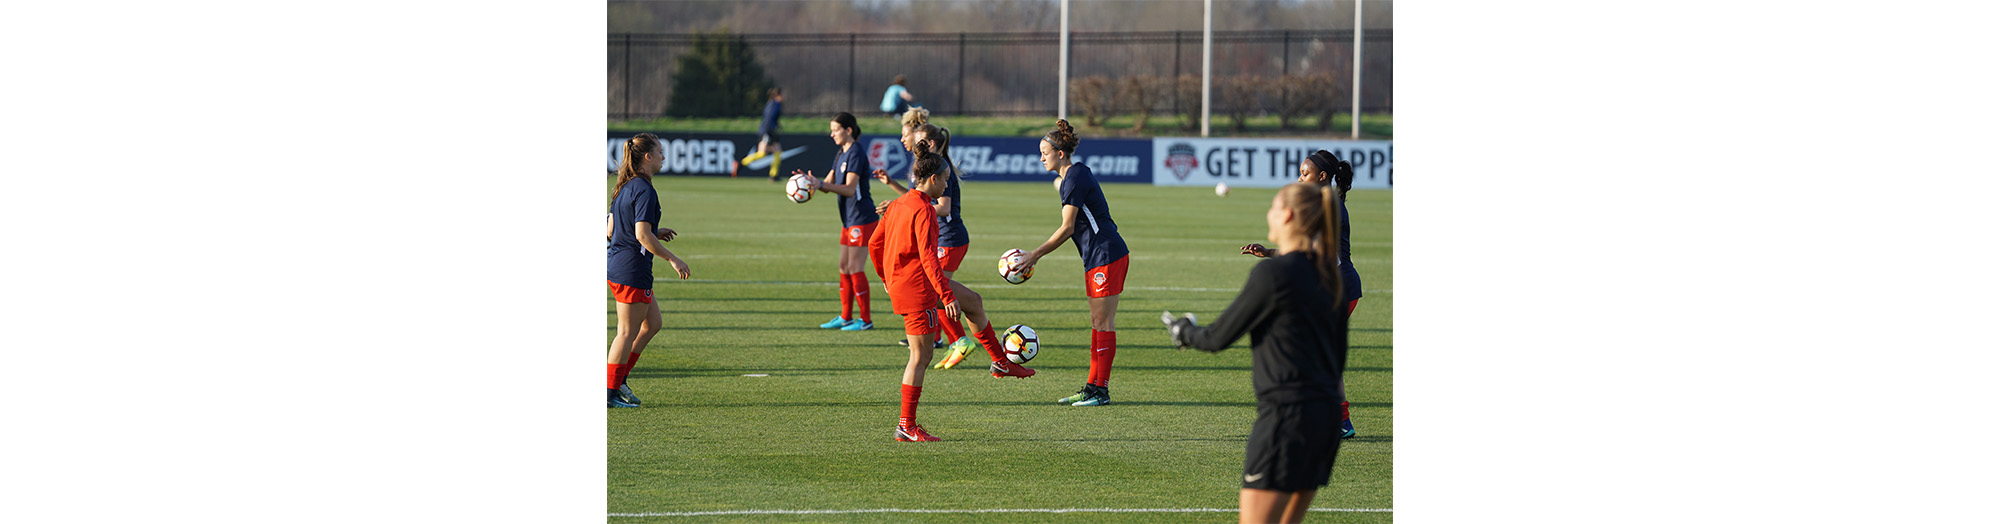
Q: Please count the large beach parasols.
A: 0